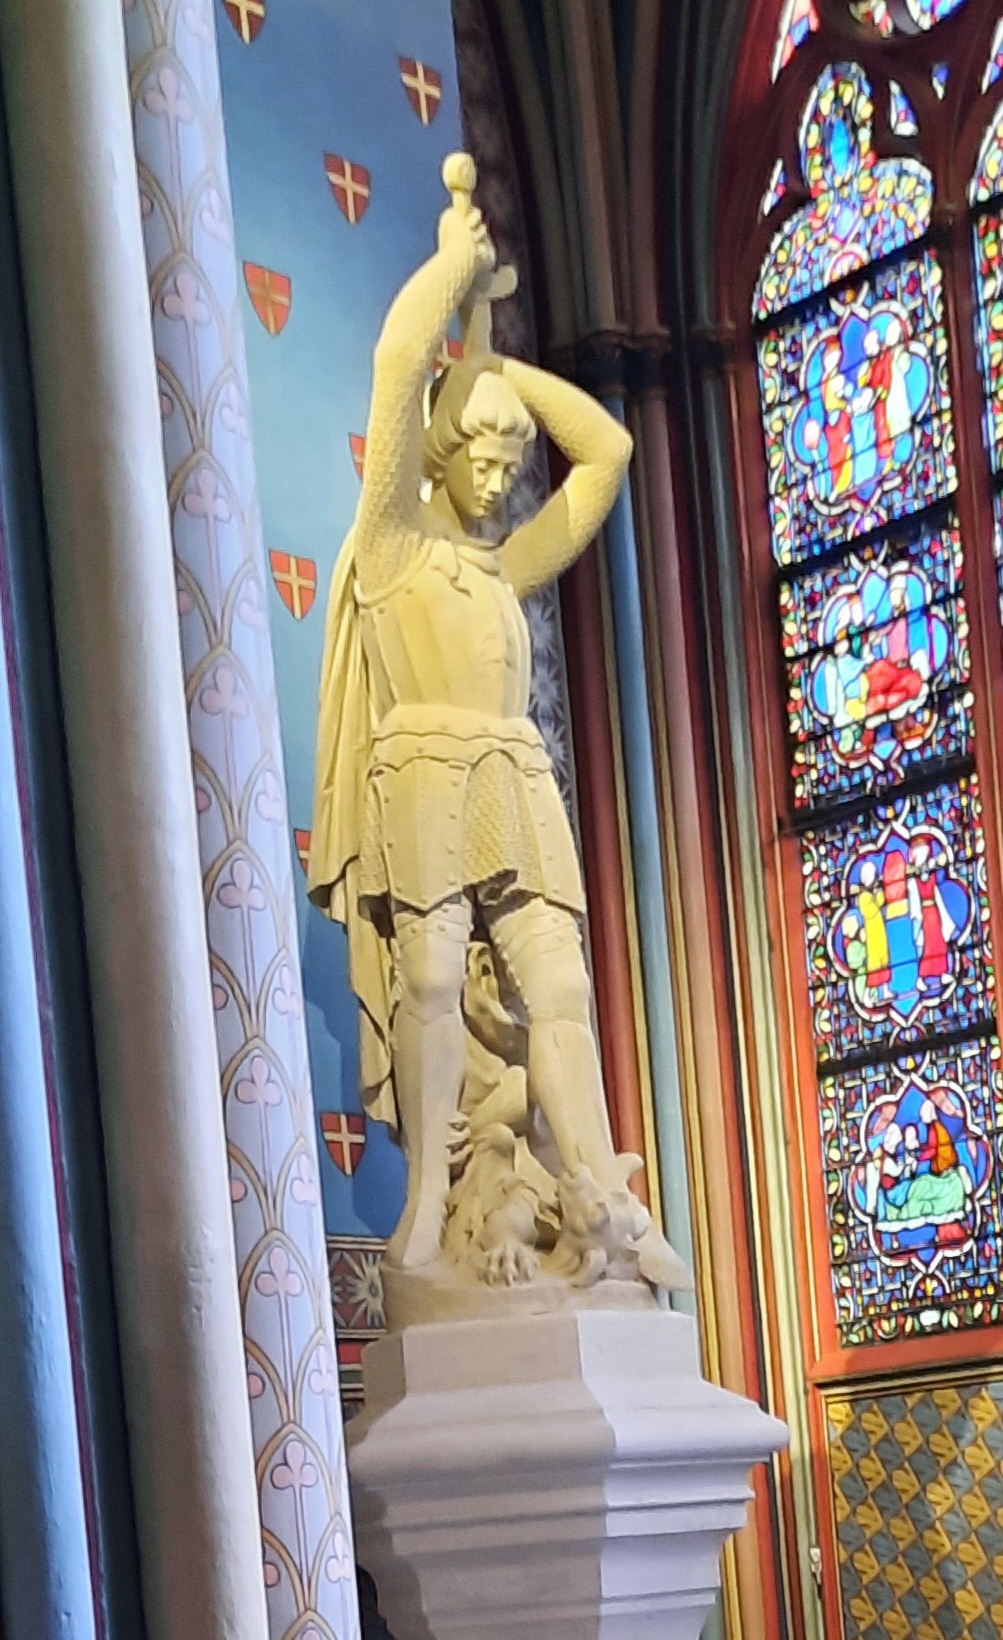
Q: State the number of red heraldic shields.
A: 9